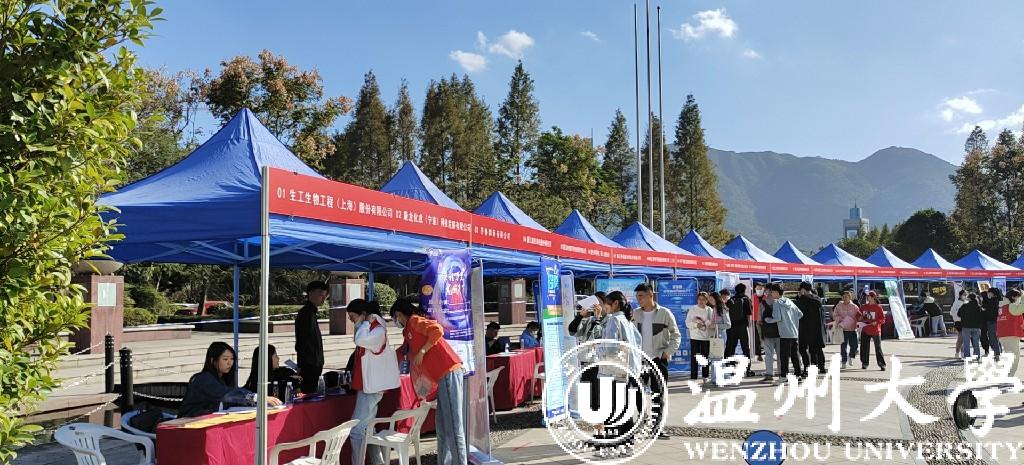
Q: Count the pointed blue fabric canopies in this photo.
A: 13